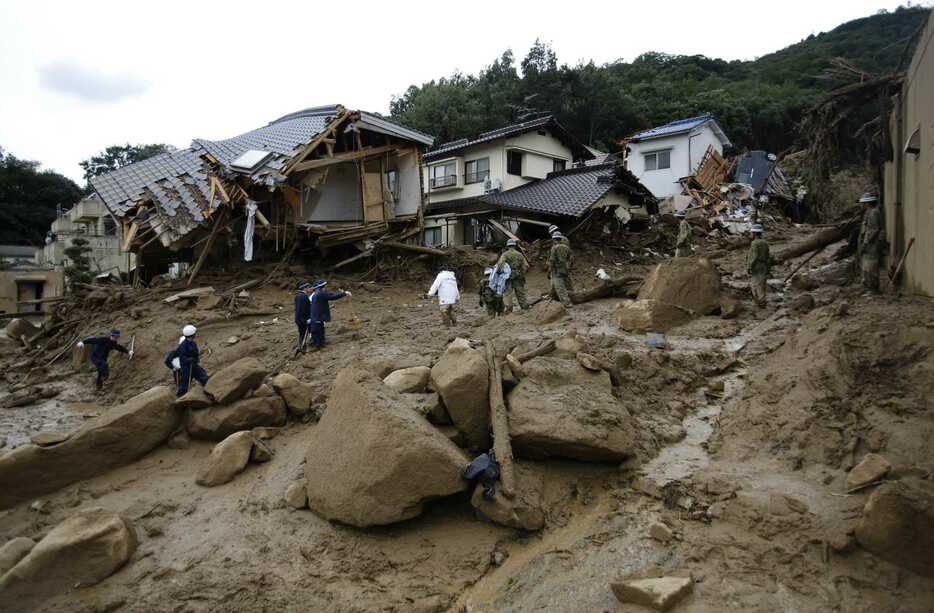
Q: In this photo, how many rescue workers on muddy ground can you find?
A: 13